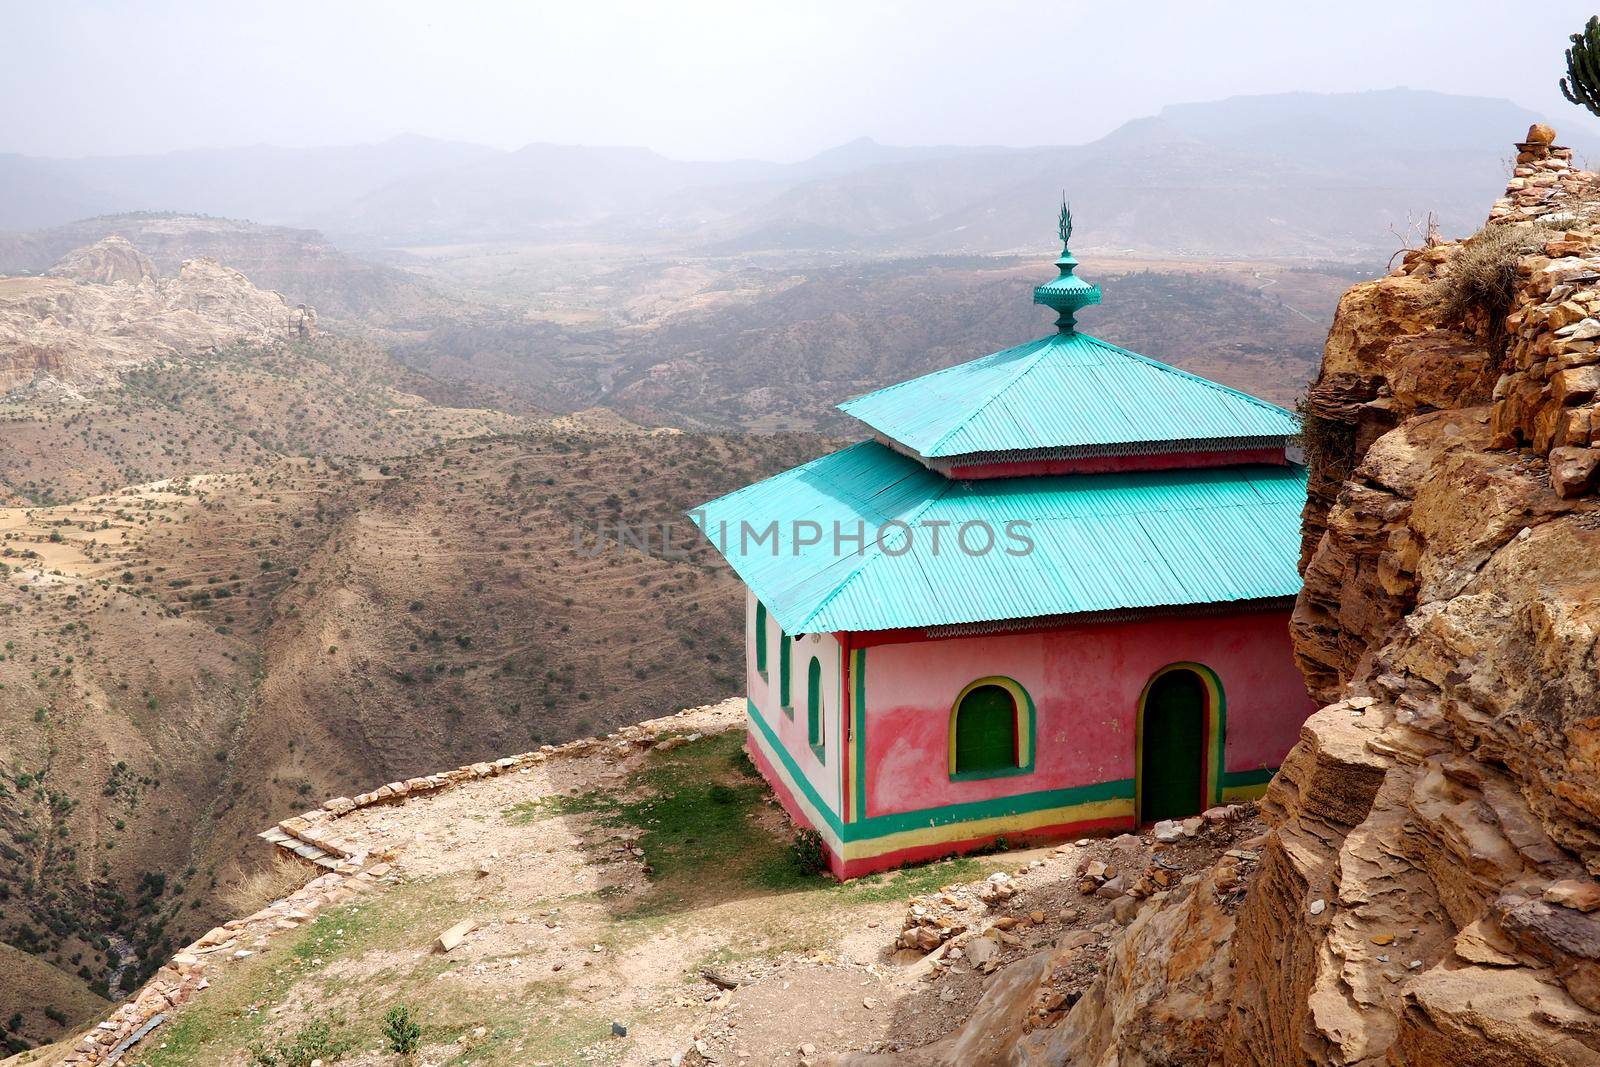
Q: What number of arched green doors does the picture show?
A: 1